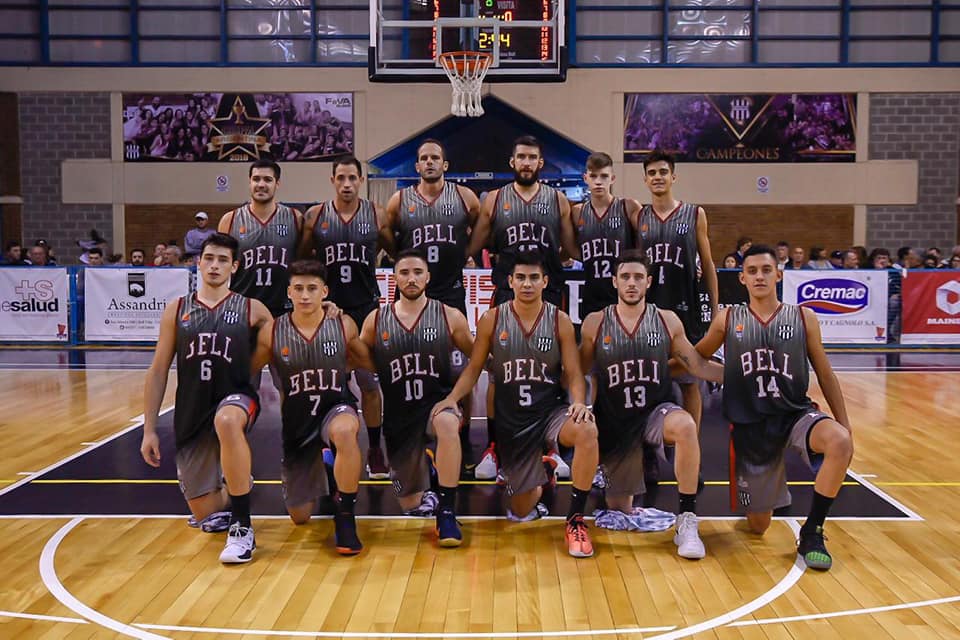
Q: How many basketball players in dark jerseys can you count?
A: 12